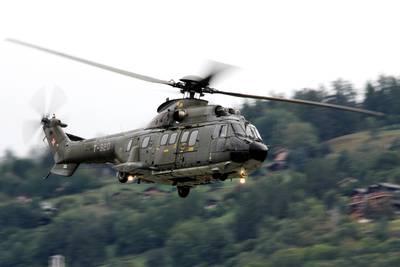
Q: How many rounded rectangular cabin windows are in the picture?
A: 6